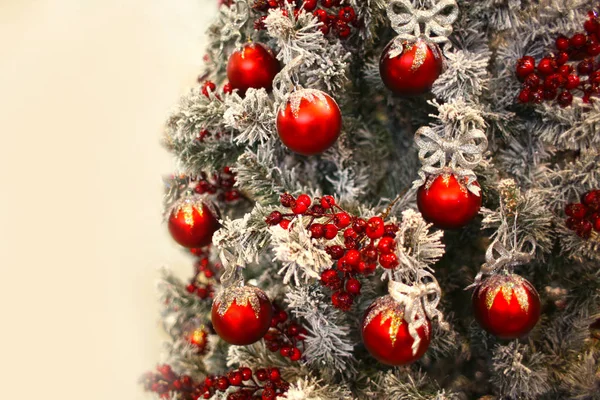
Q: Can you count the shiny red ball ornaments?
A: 8